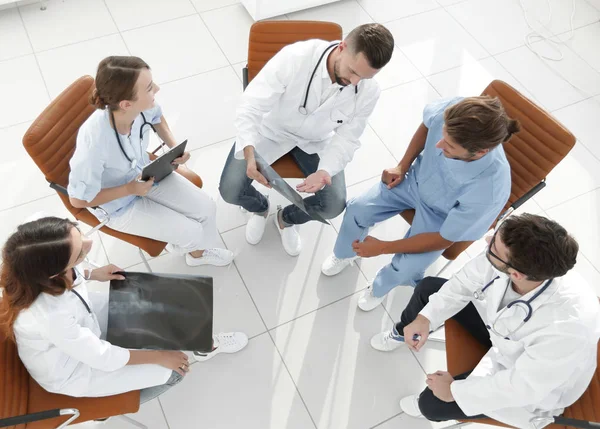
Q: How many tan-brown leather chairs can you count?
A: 5